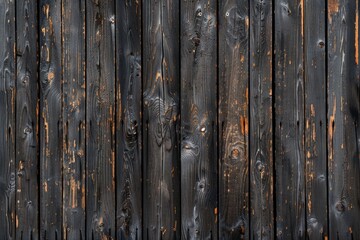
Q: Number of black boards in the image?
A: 13